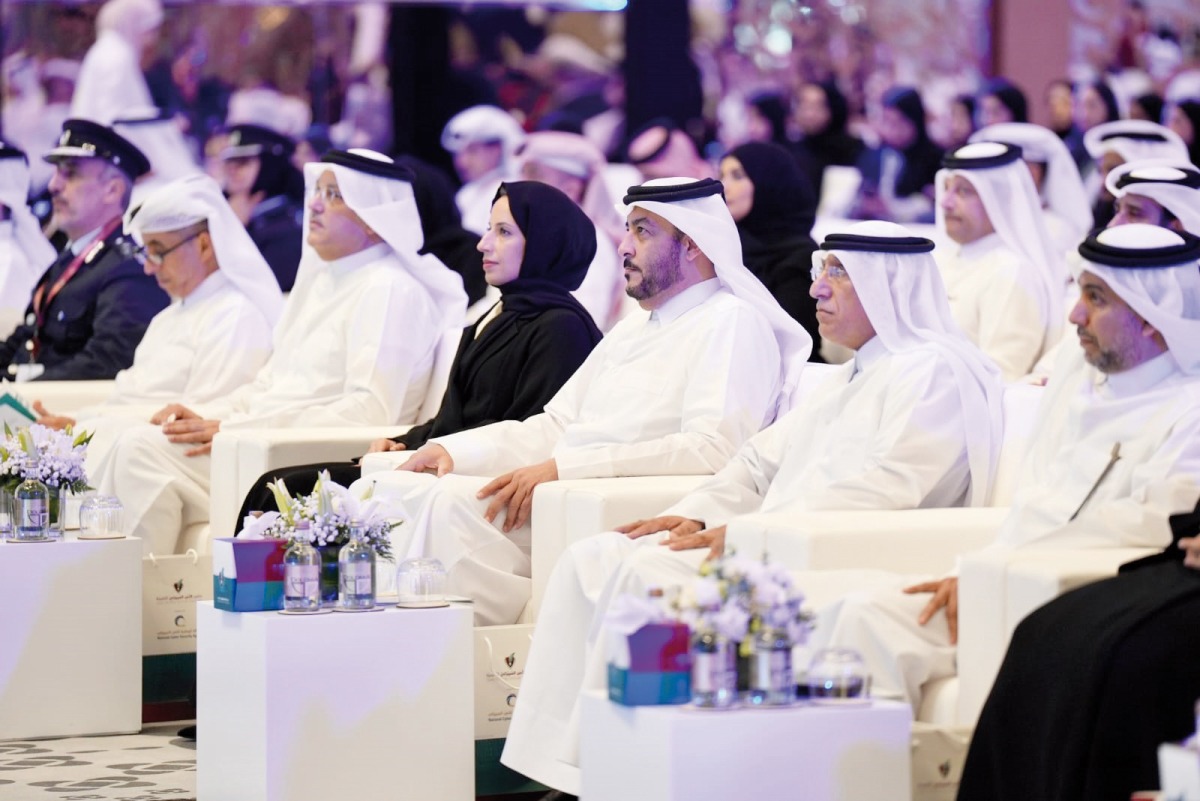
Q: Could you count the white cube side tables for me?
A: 3